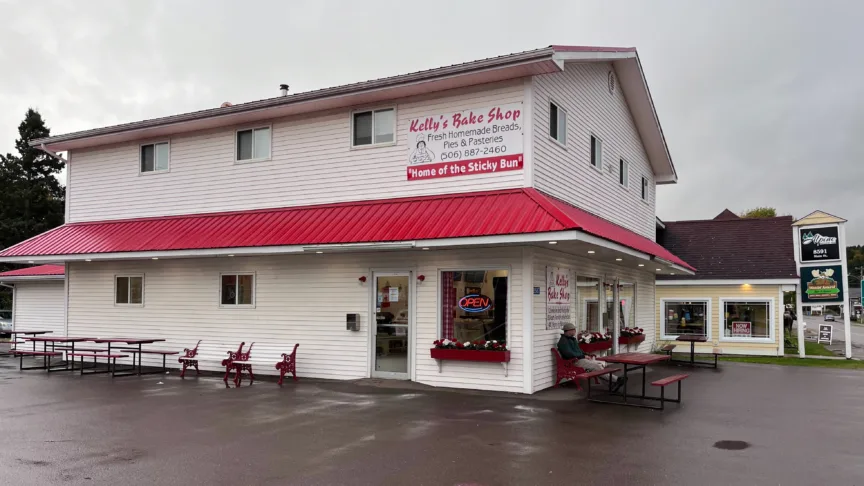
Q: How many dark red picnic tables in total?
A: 5